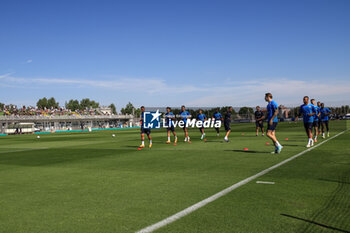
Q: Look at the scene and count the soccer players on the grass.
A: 12